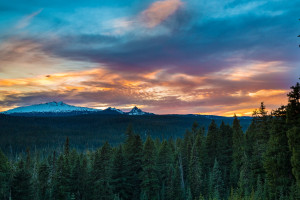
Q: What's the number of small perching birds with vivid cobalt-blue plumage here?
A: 0